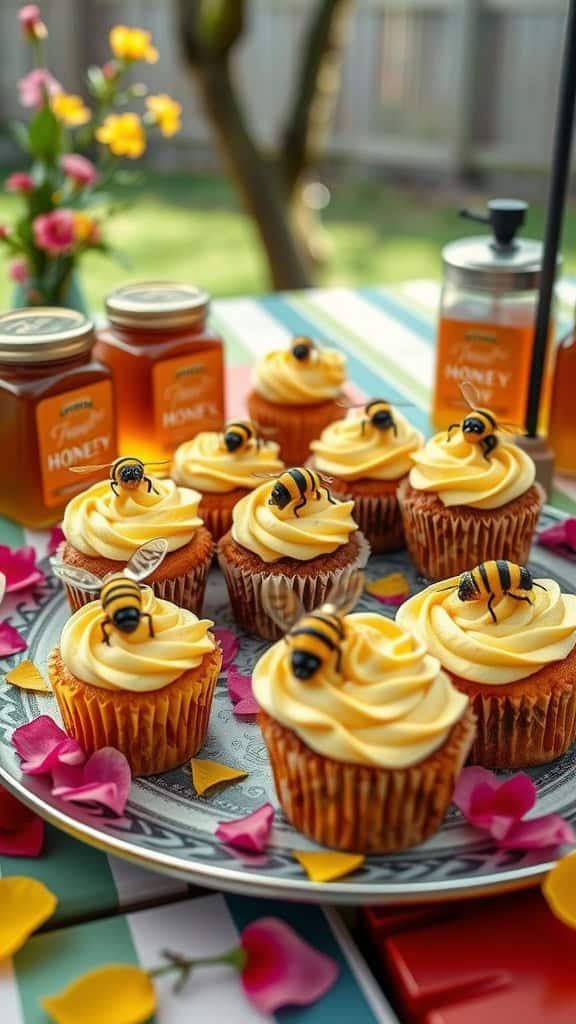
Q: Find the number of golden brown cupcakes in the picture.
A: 9